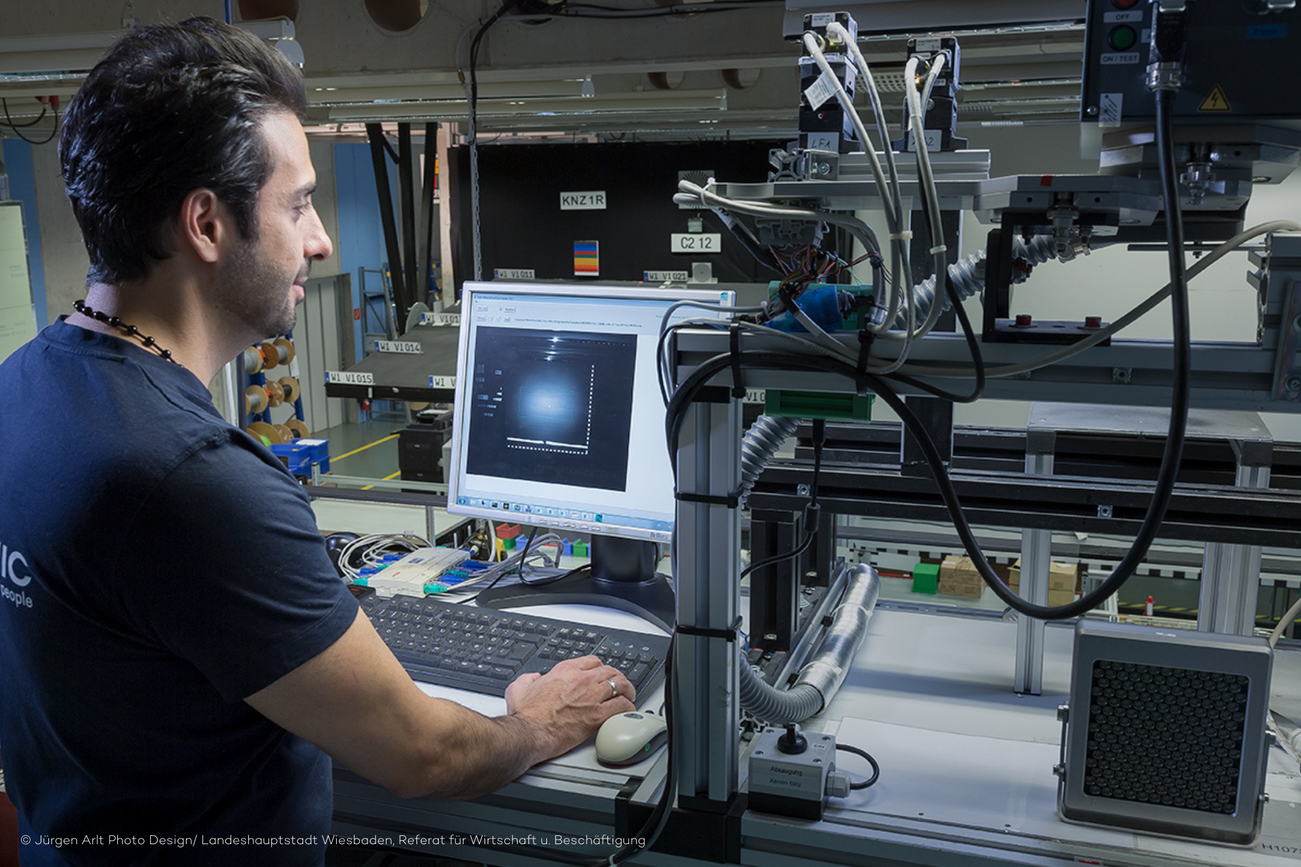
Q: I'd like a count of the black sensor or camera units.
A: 2